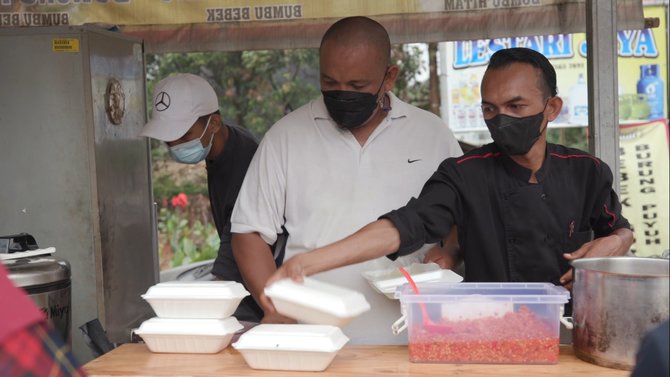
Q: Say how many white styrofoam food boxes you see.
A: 5